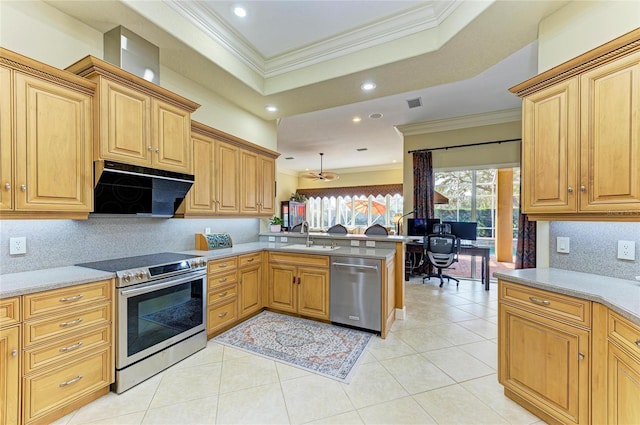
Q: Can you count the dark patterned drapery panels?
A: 2